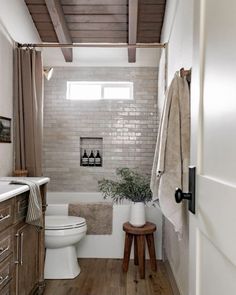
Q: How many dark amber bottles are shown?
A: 3